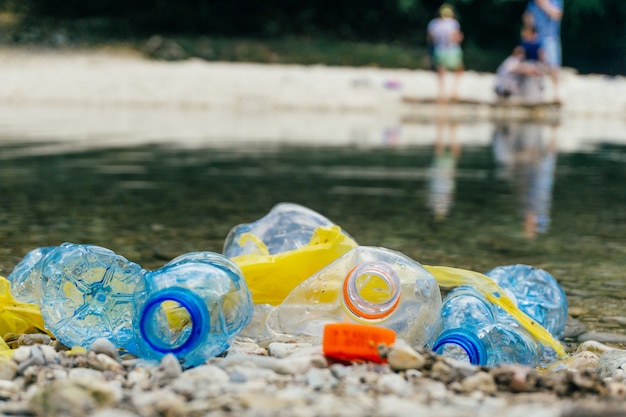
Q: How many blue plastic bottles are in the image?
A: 4